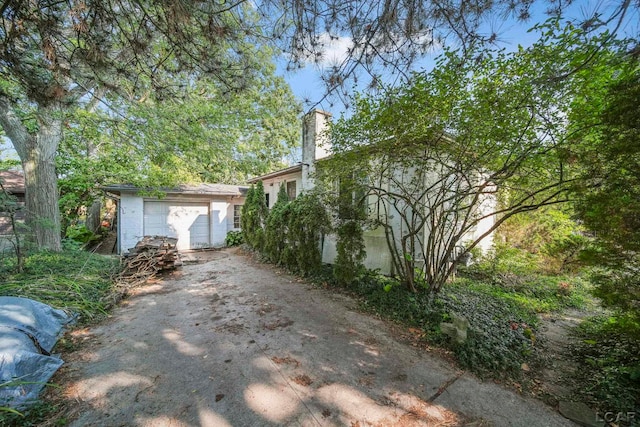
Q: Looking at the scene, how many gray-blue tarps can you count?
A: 1